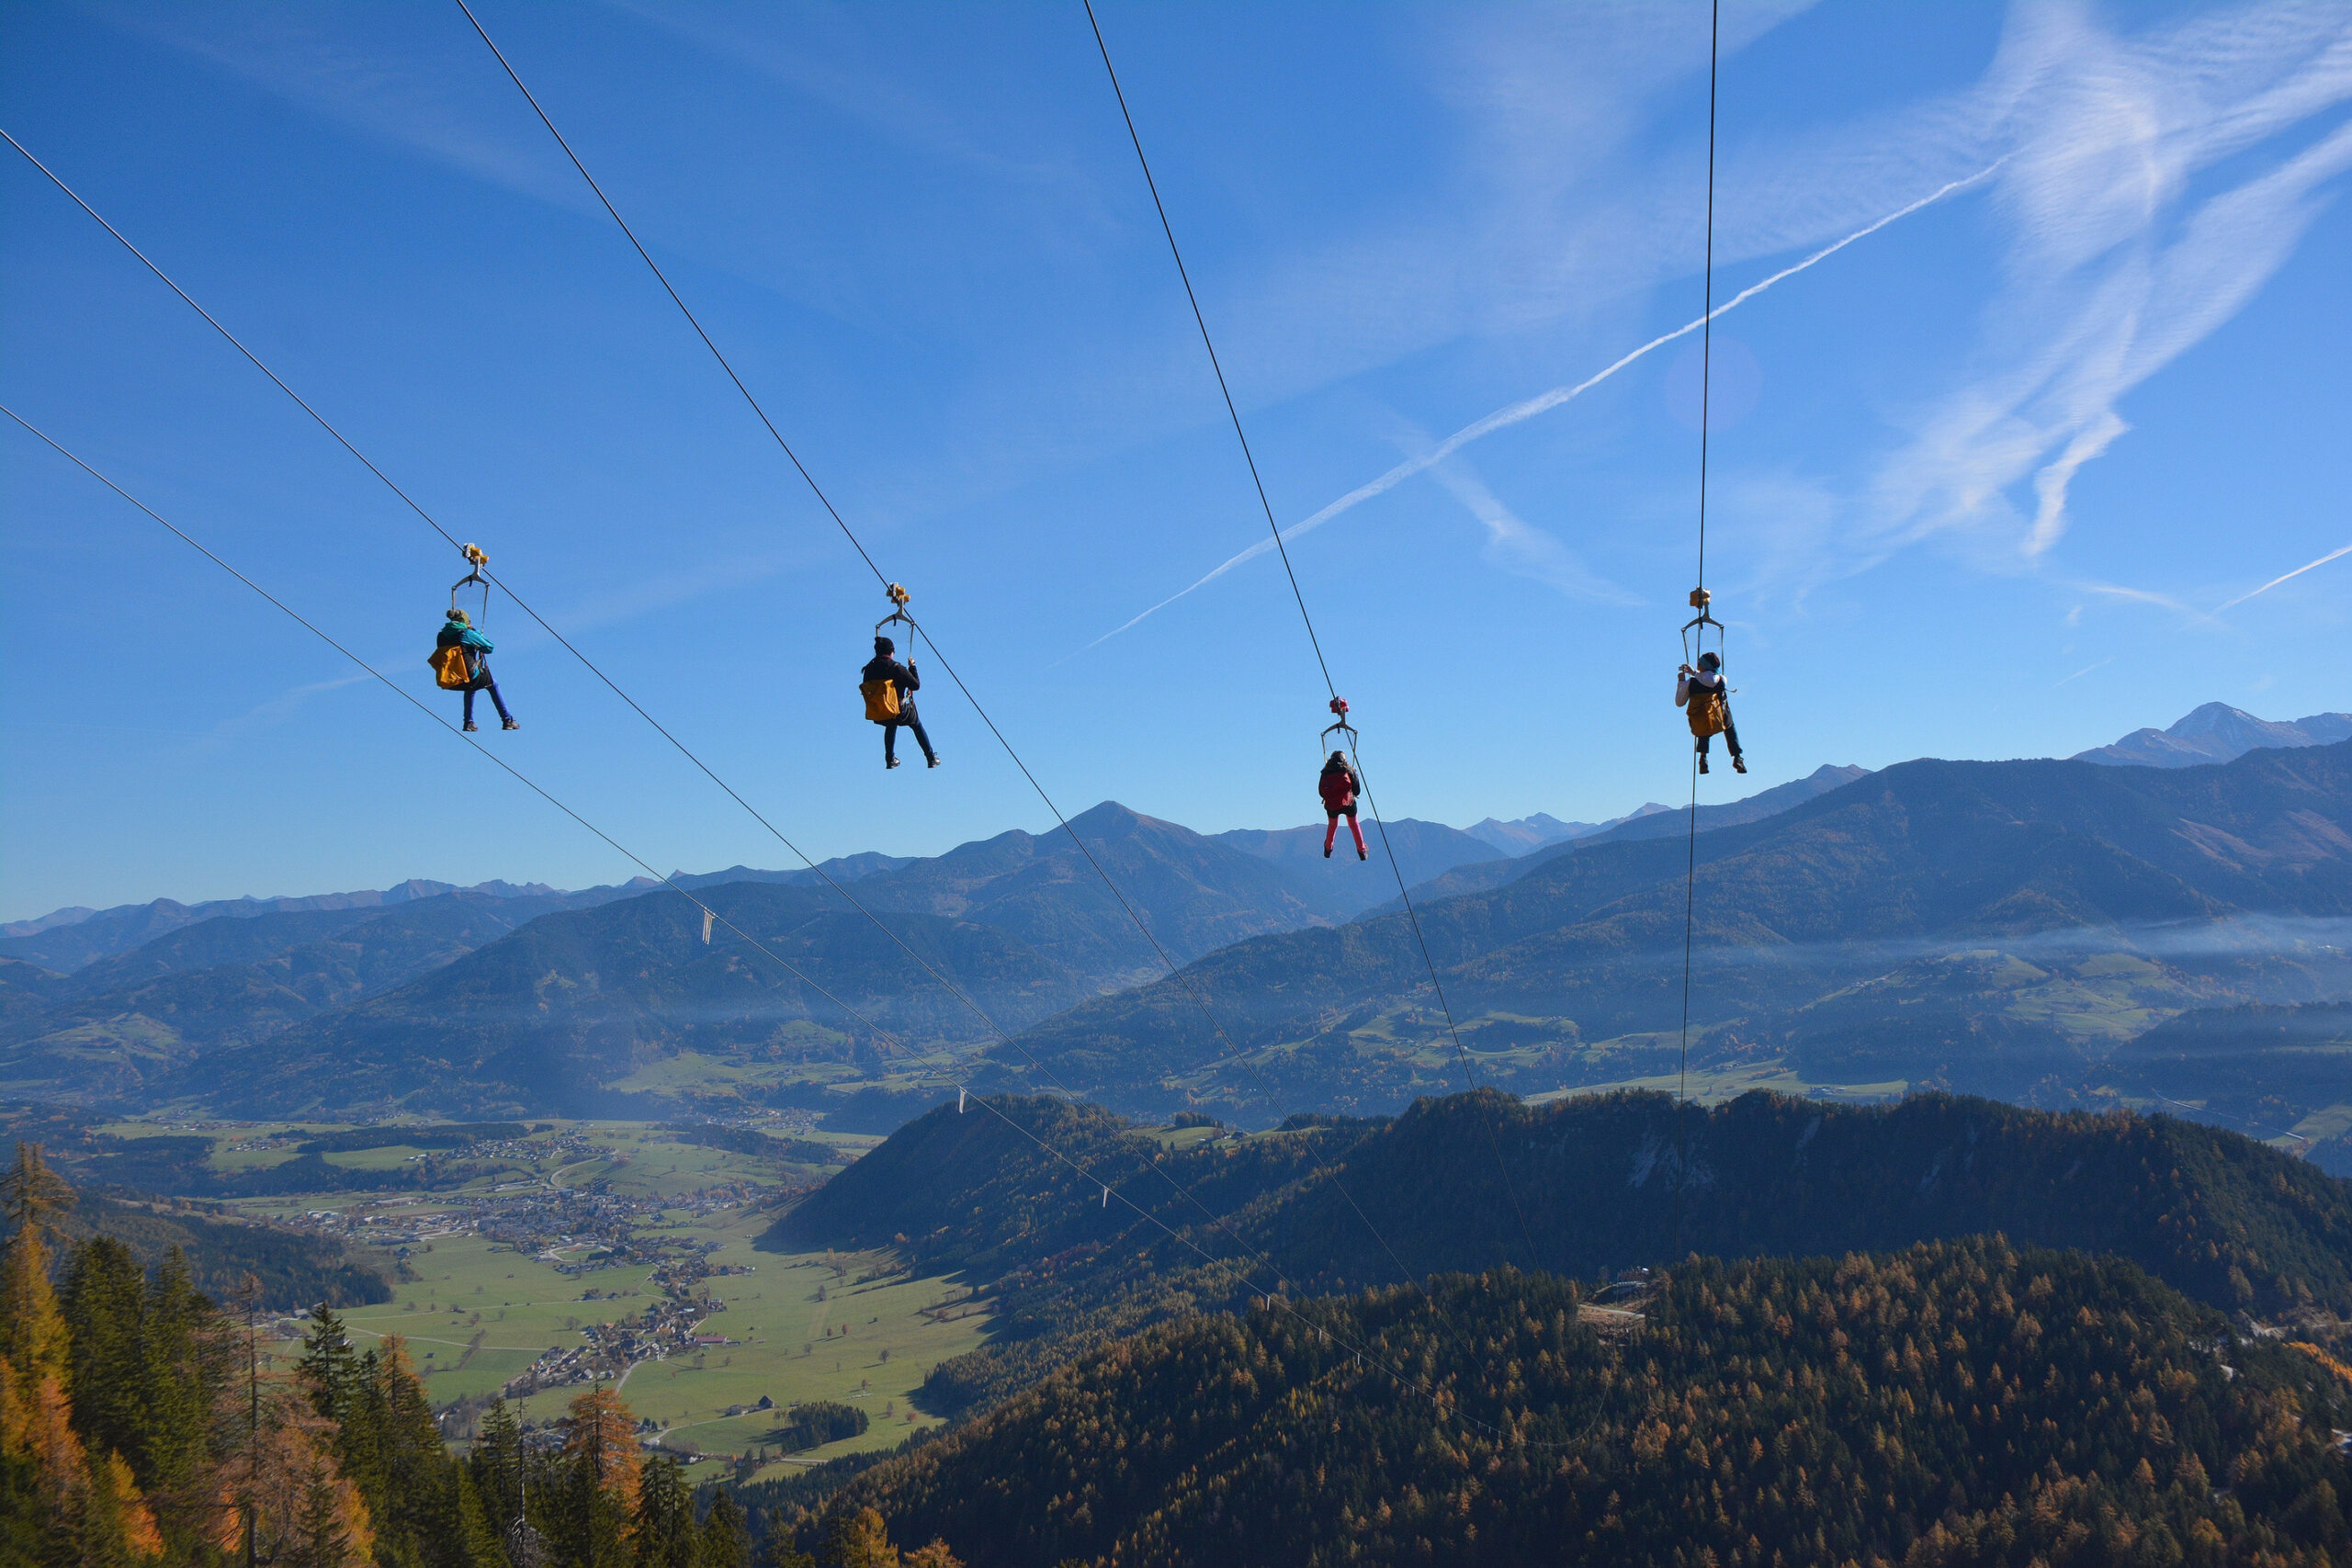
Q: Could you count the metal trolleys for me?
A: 4